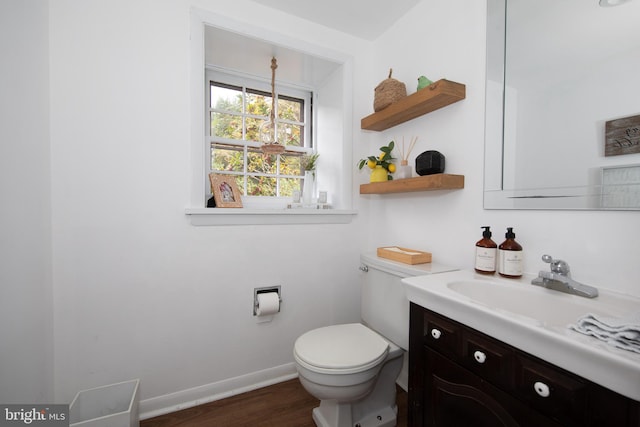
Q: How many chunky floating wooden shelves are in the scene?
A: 2